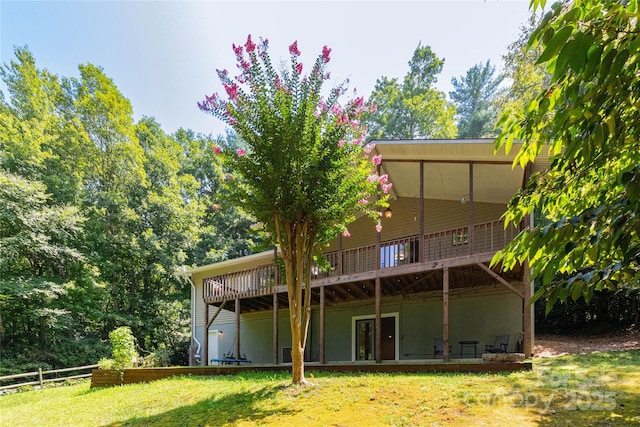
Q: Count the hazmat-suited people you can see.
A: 0